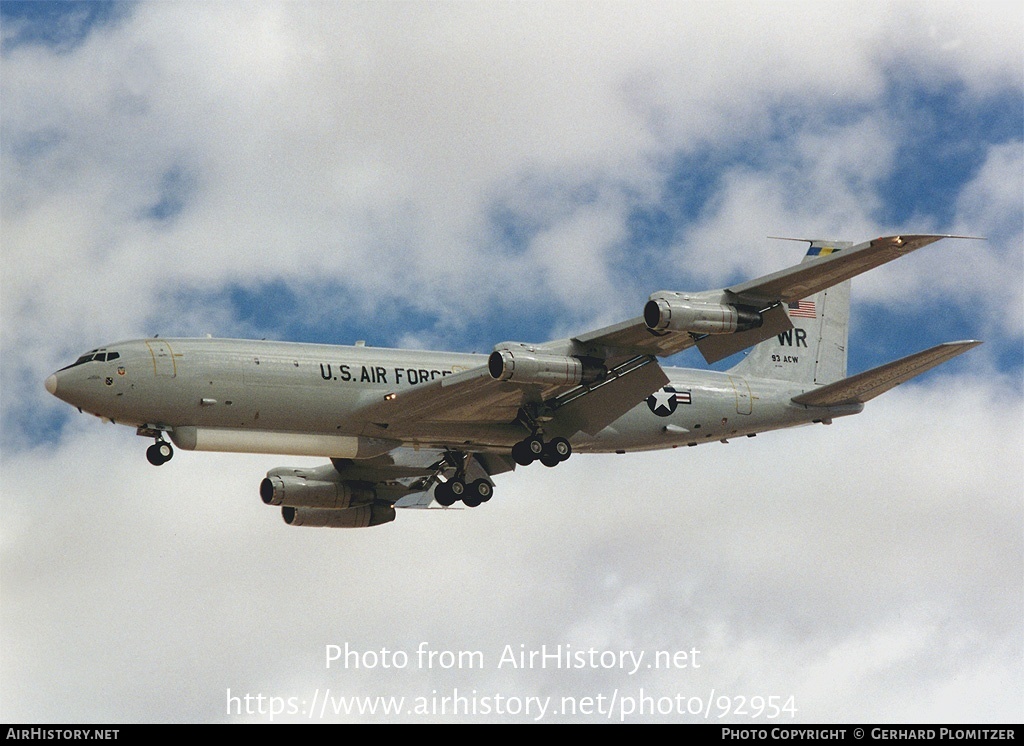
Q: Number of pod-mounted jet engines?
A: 4